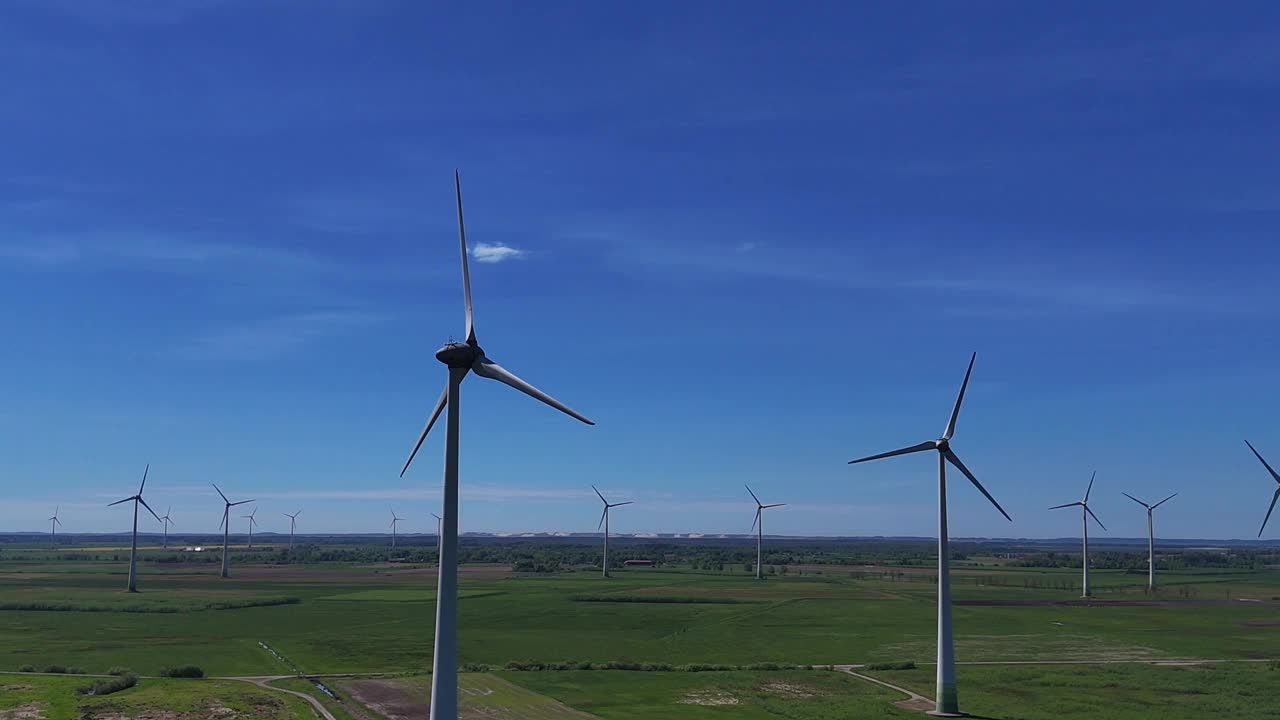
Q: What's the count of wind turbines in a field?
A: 15